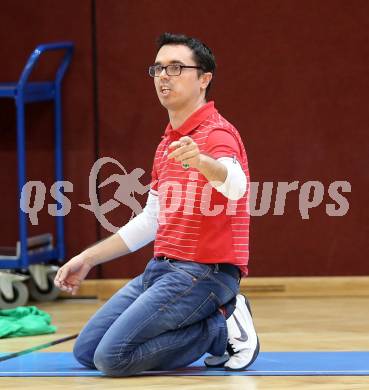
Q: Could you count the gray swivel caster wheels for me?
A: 2